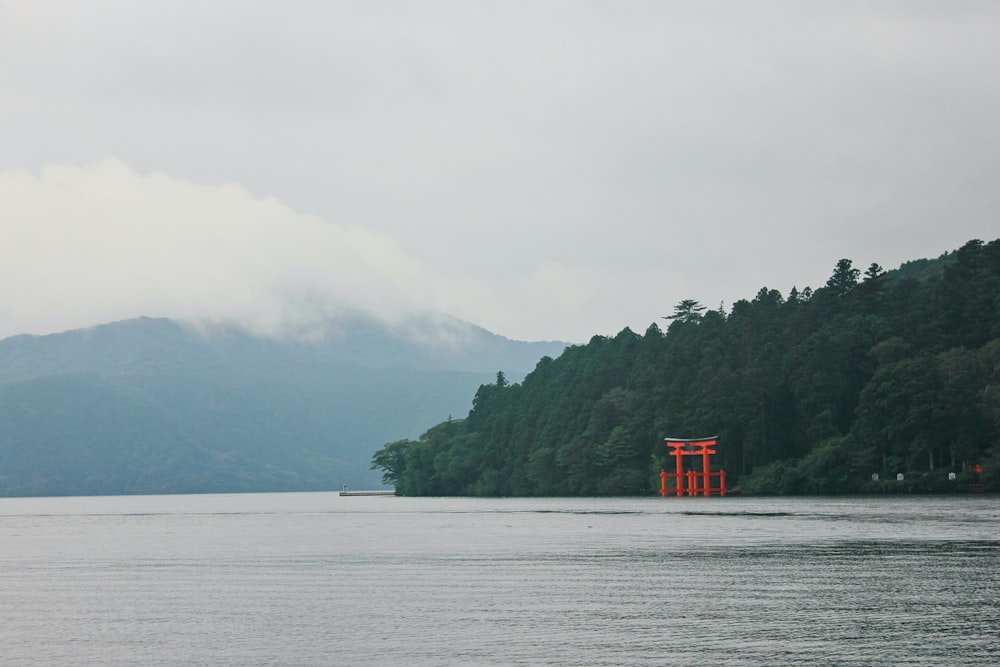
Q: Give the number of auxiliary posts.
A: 4